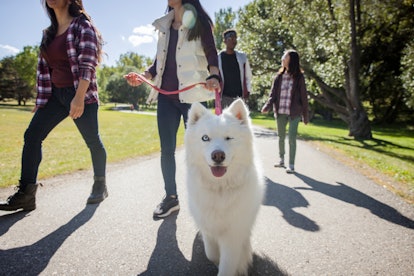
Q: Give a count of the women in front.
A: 2